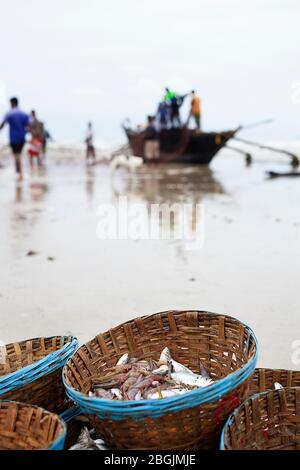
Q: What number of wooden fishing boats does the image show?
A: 1